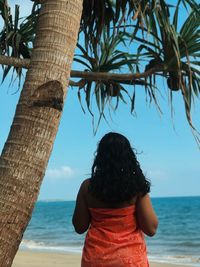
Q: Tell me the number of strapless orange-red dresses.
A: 1